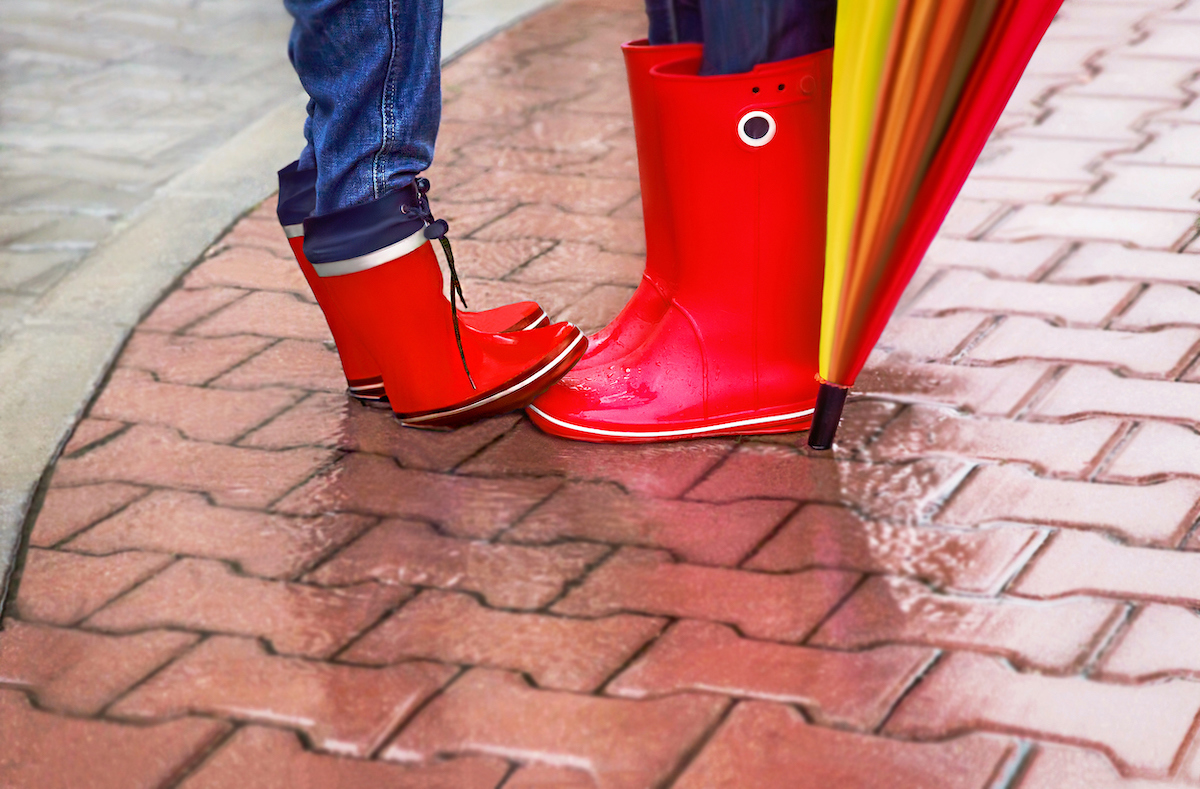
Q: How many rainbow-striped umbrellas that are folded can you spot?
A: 1